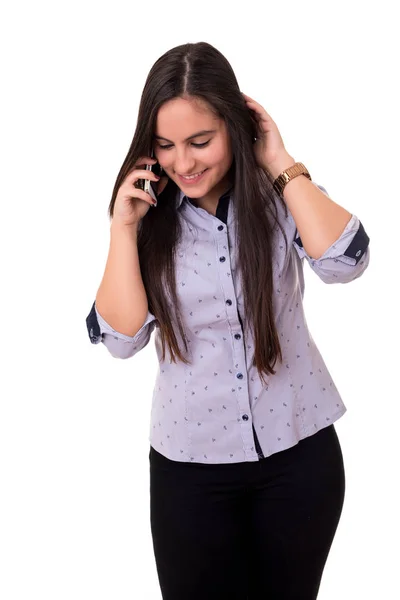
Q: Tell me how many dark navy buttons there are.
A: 6